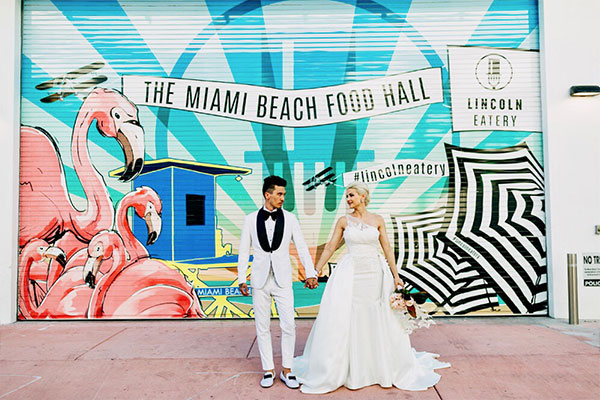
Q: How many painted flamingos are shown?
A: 4